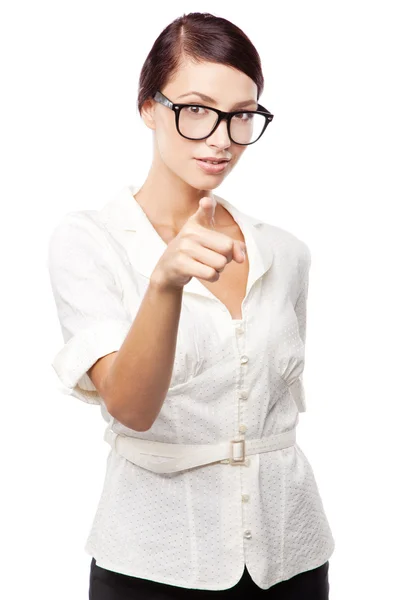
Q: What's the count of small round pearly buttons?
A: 6